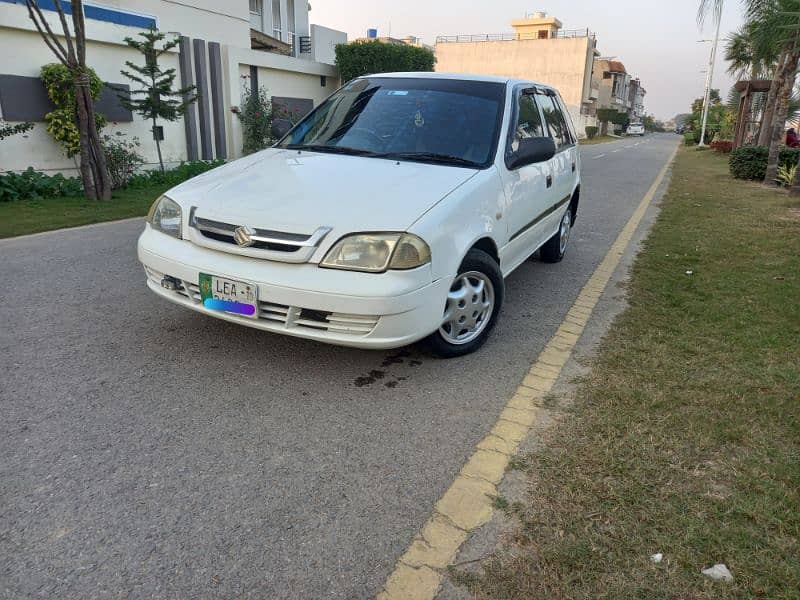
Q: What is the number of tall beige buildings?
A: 1